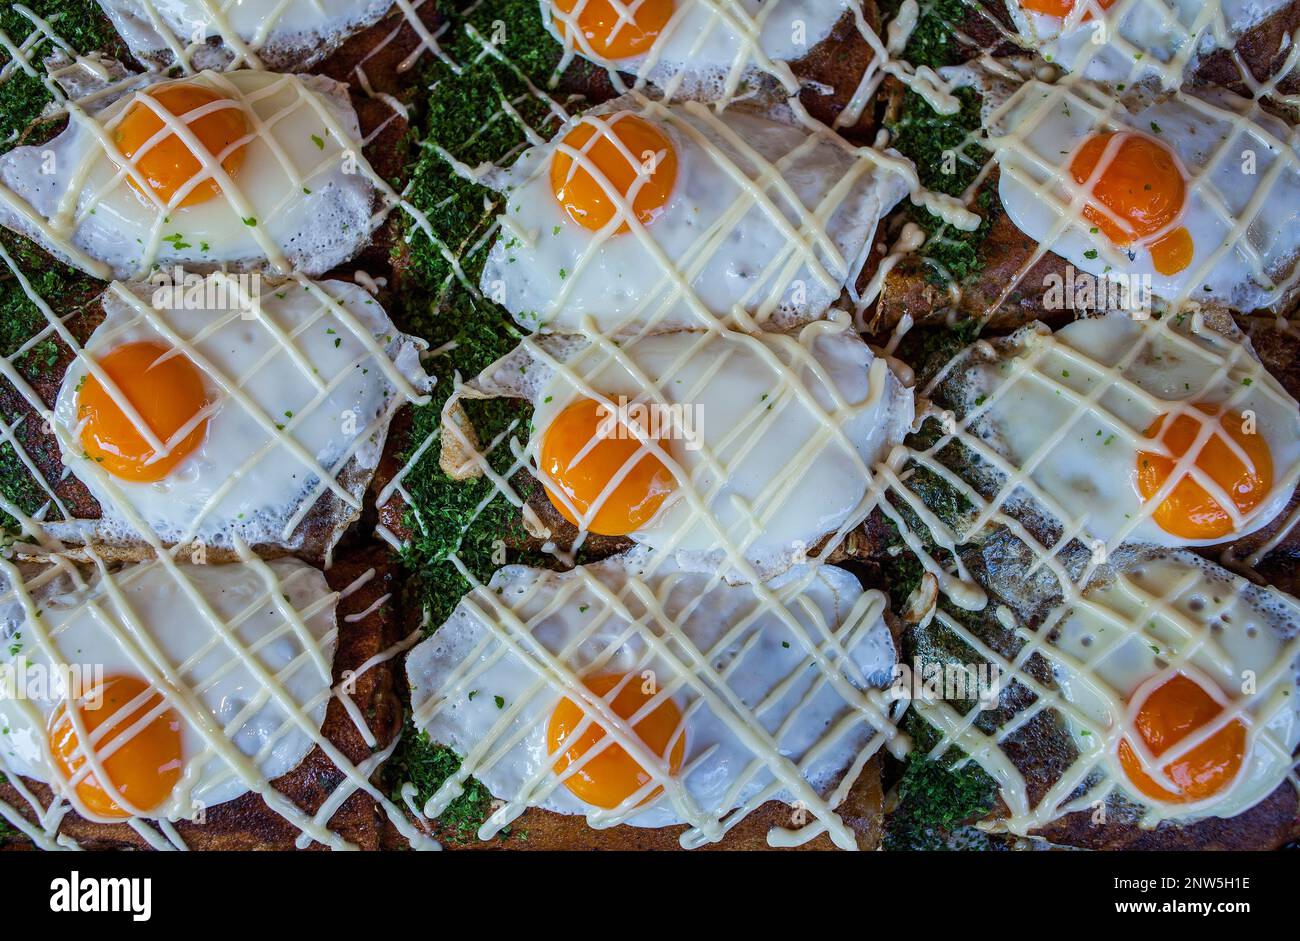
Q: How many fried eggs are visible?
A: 12